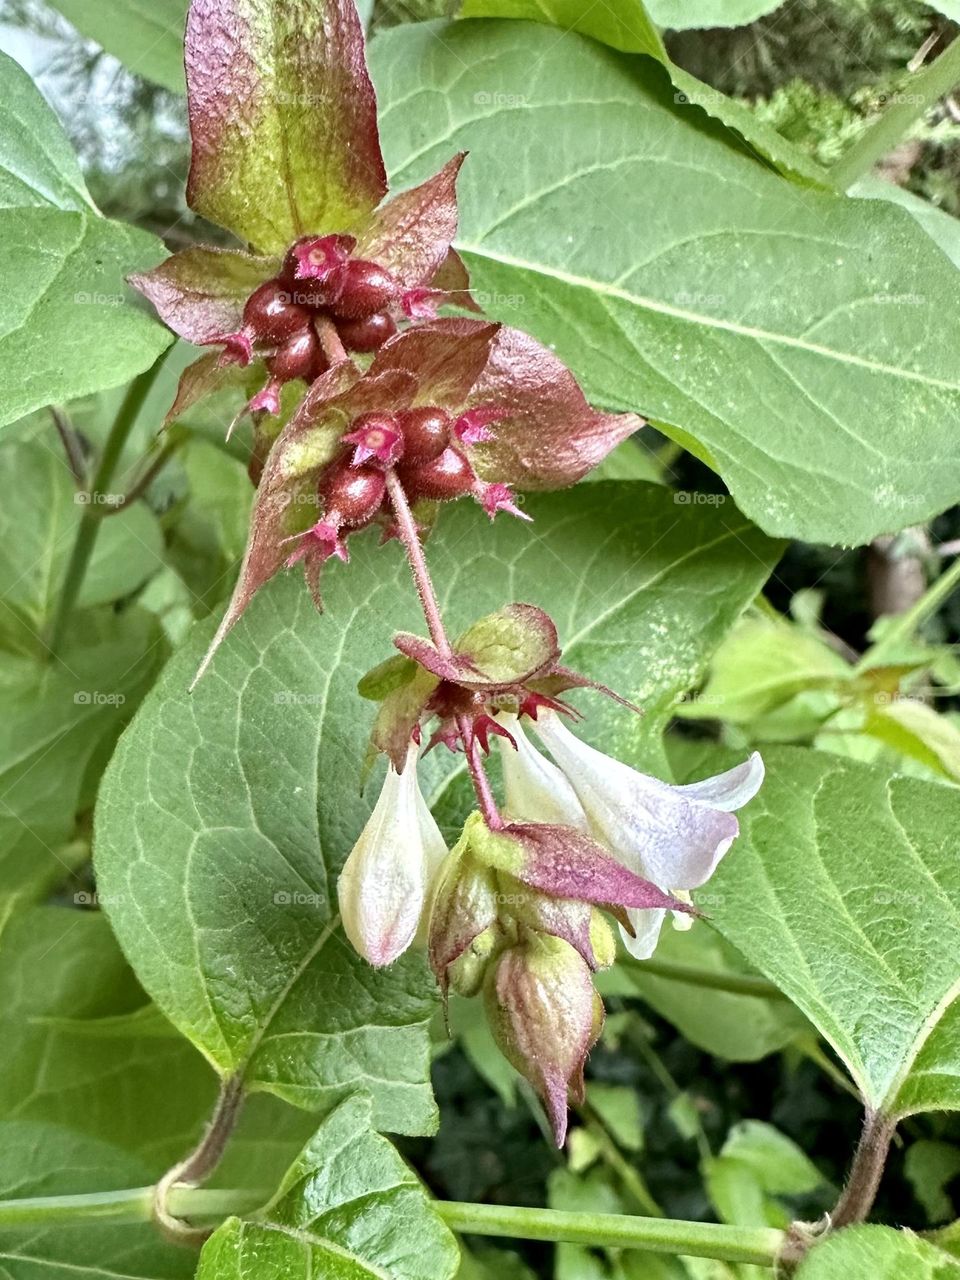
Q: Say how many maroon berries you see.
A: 9